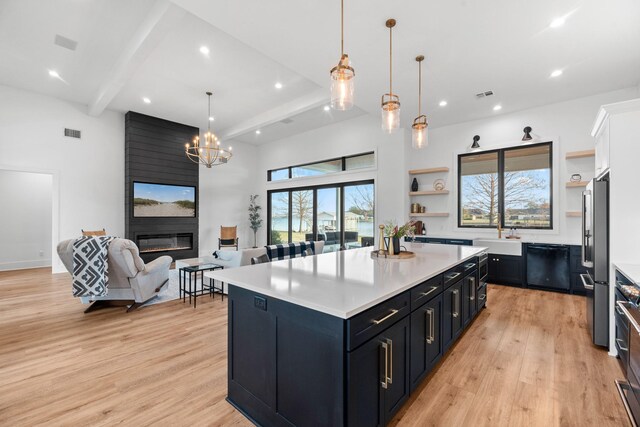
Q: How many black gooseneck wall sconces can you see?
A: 2